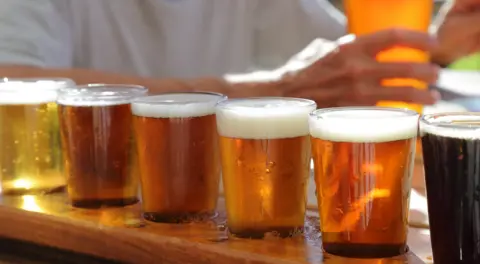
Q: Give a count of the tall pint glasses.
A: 1